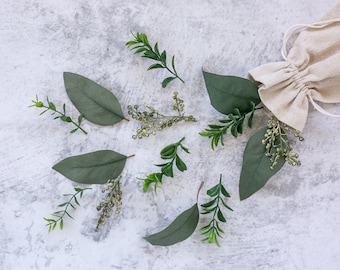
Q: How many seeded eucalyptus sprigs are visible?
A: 3